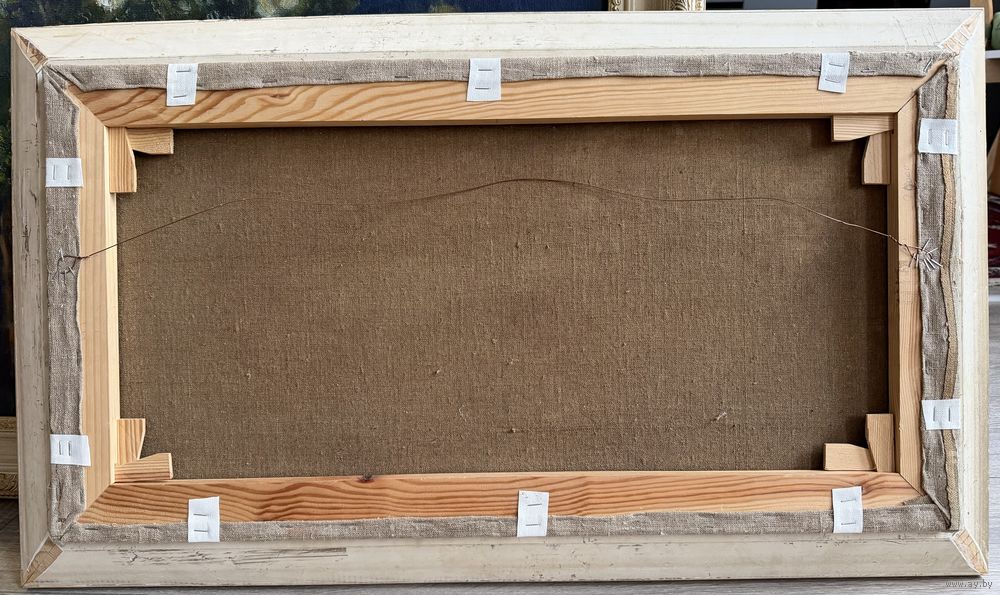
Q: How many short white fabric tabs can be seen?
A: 10